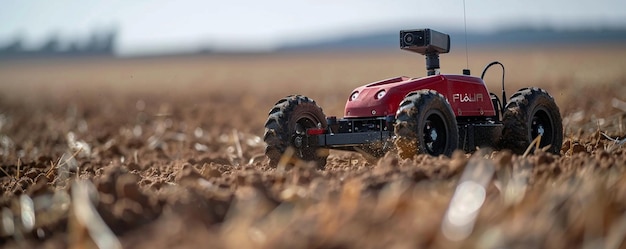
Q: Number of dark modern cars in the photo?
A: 0